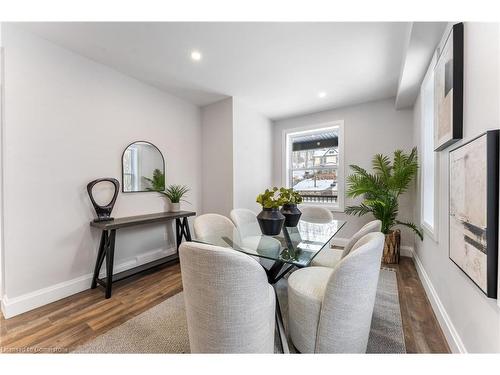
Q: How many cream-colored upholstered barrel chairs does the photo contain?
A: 6